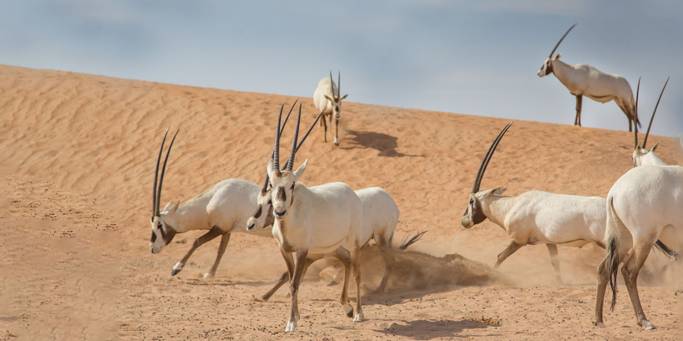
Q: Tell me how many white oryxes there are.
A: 8